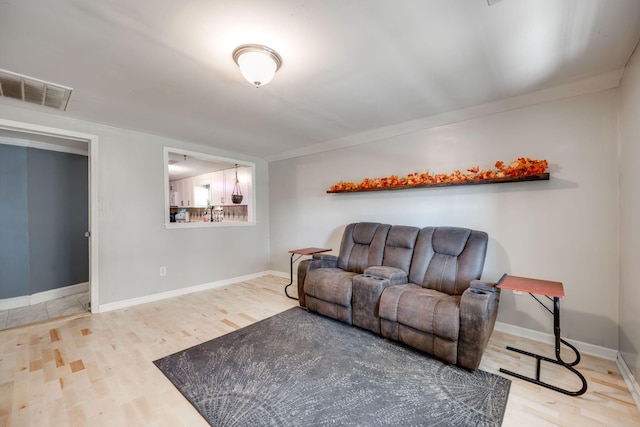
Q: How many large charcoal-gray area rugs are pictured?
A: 1